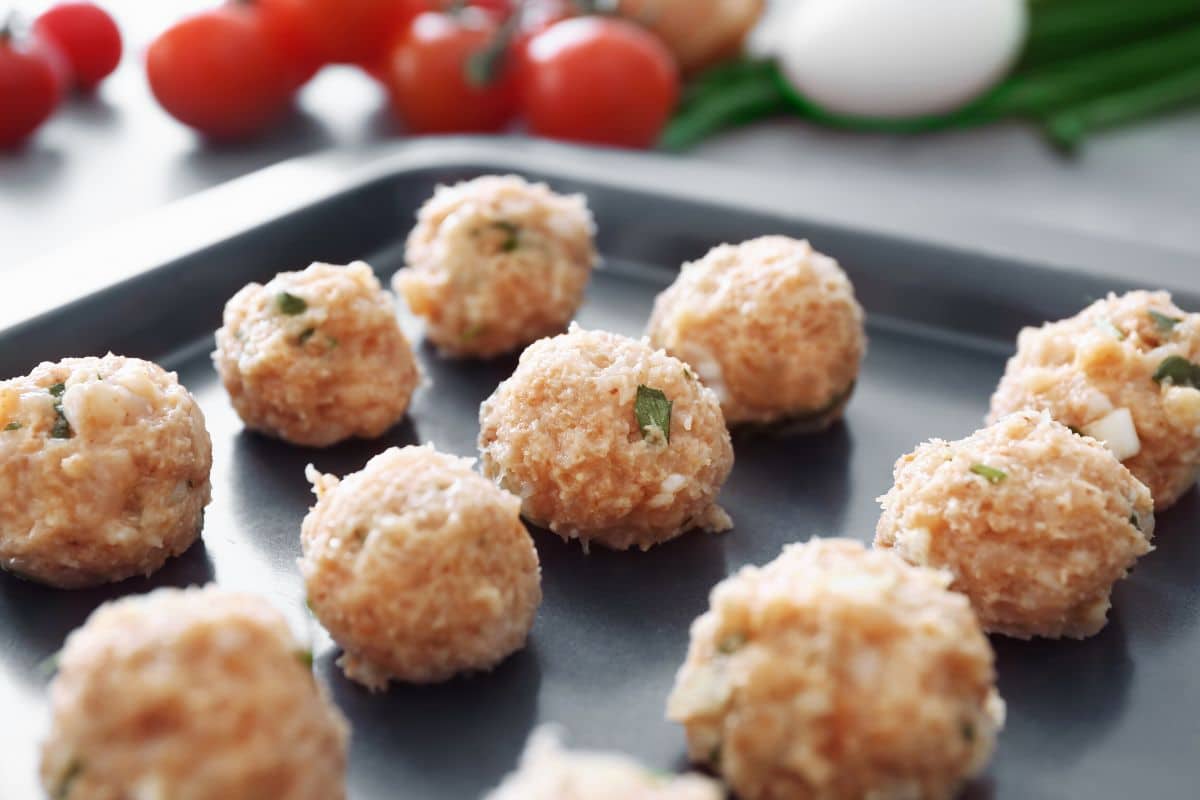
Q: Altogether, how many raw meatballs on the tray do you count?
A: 11